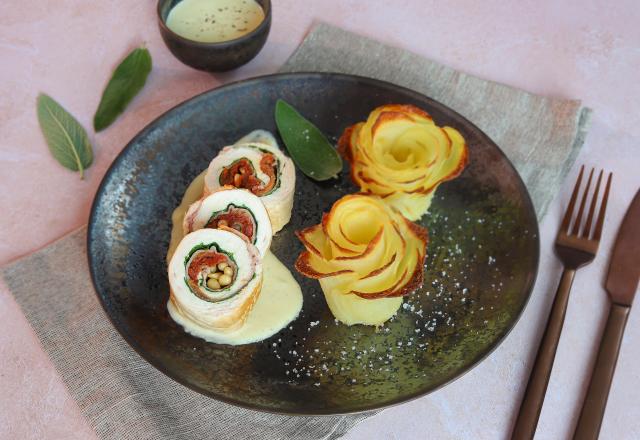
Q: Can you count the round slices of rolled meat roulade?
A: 3